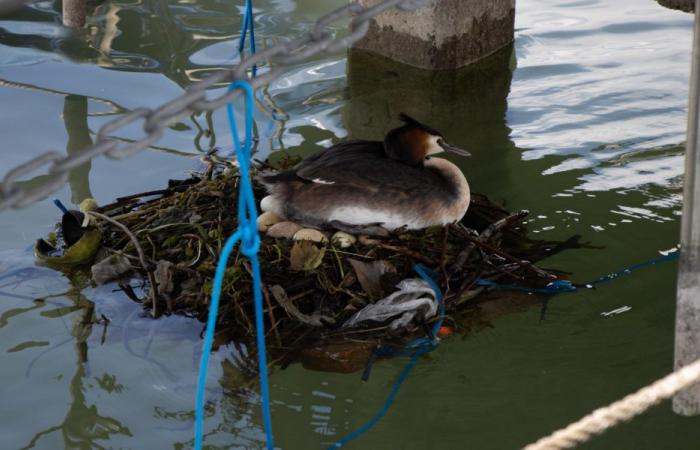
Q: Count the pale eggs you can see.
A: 5